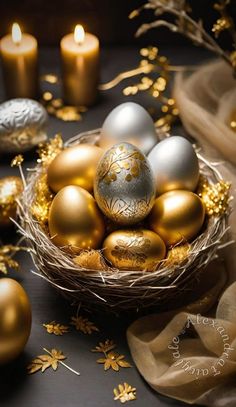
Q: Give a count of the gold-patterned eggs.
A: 2